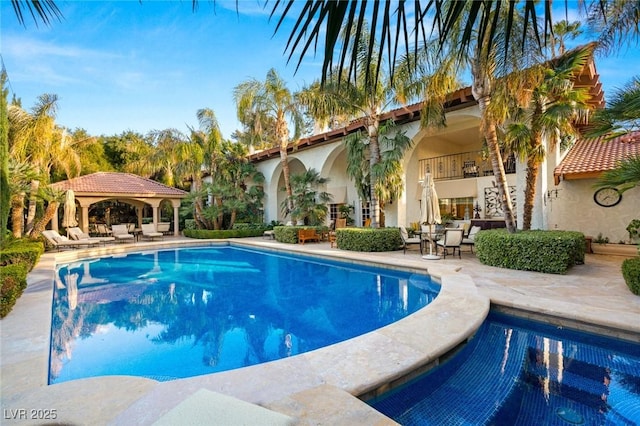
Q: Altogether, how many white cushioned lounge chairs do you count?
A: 4